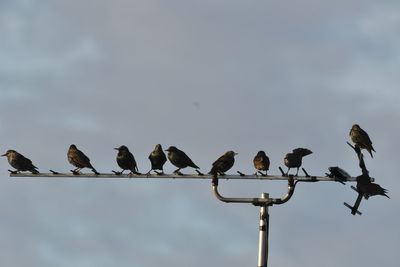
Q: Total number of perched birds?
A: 11